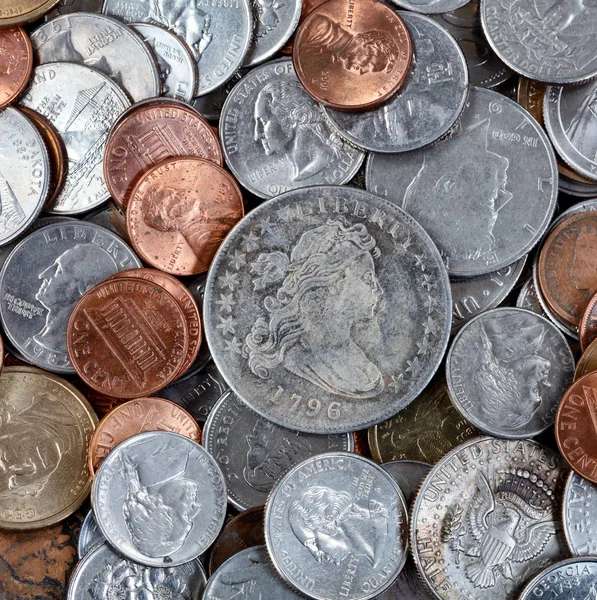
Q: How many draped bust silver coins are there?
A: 1